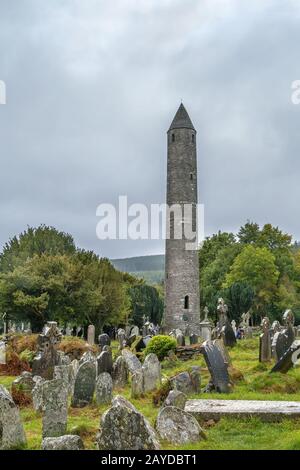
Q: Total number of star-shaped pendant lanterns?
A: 0